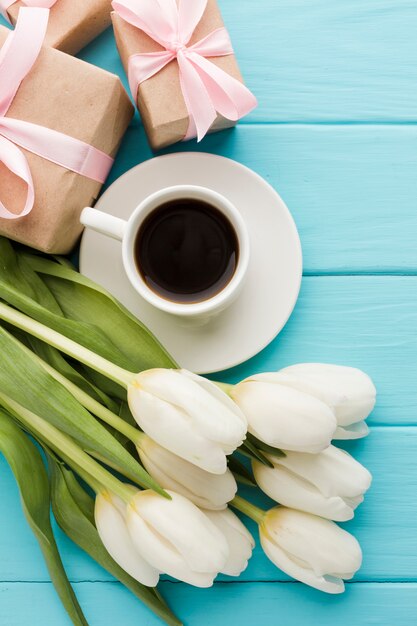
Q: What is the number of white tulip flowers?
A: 9